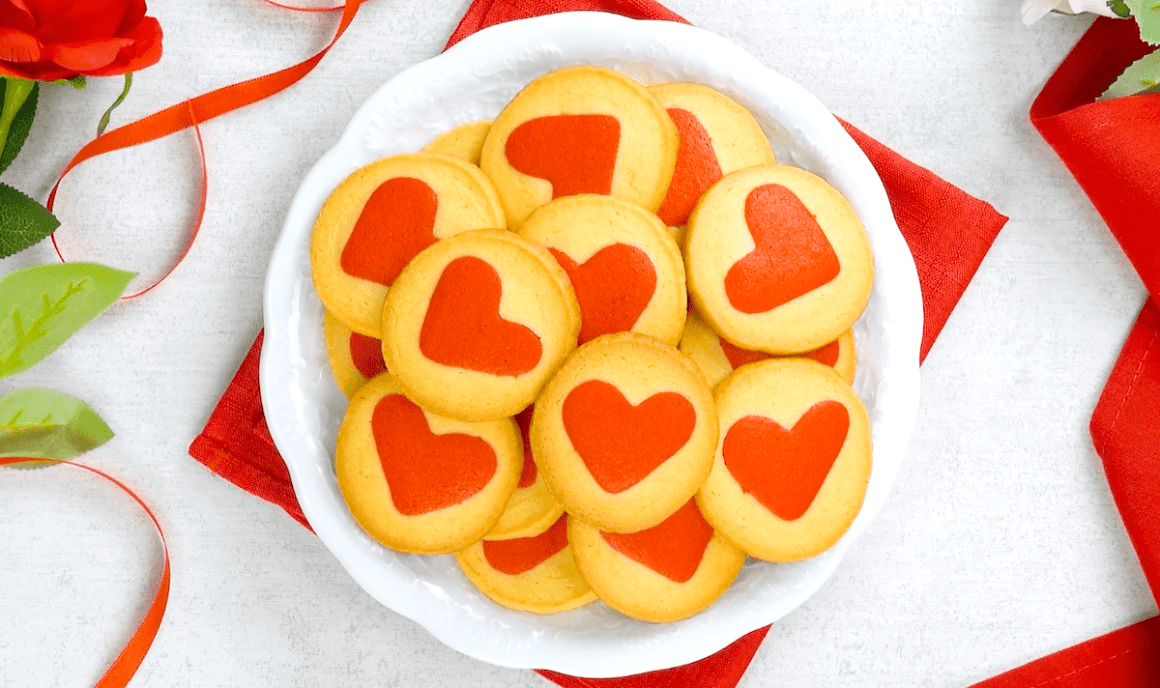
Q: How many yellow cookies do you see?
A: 15